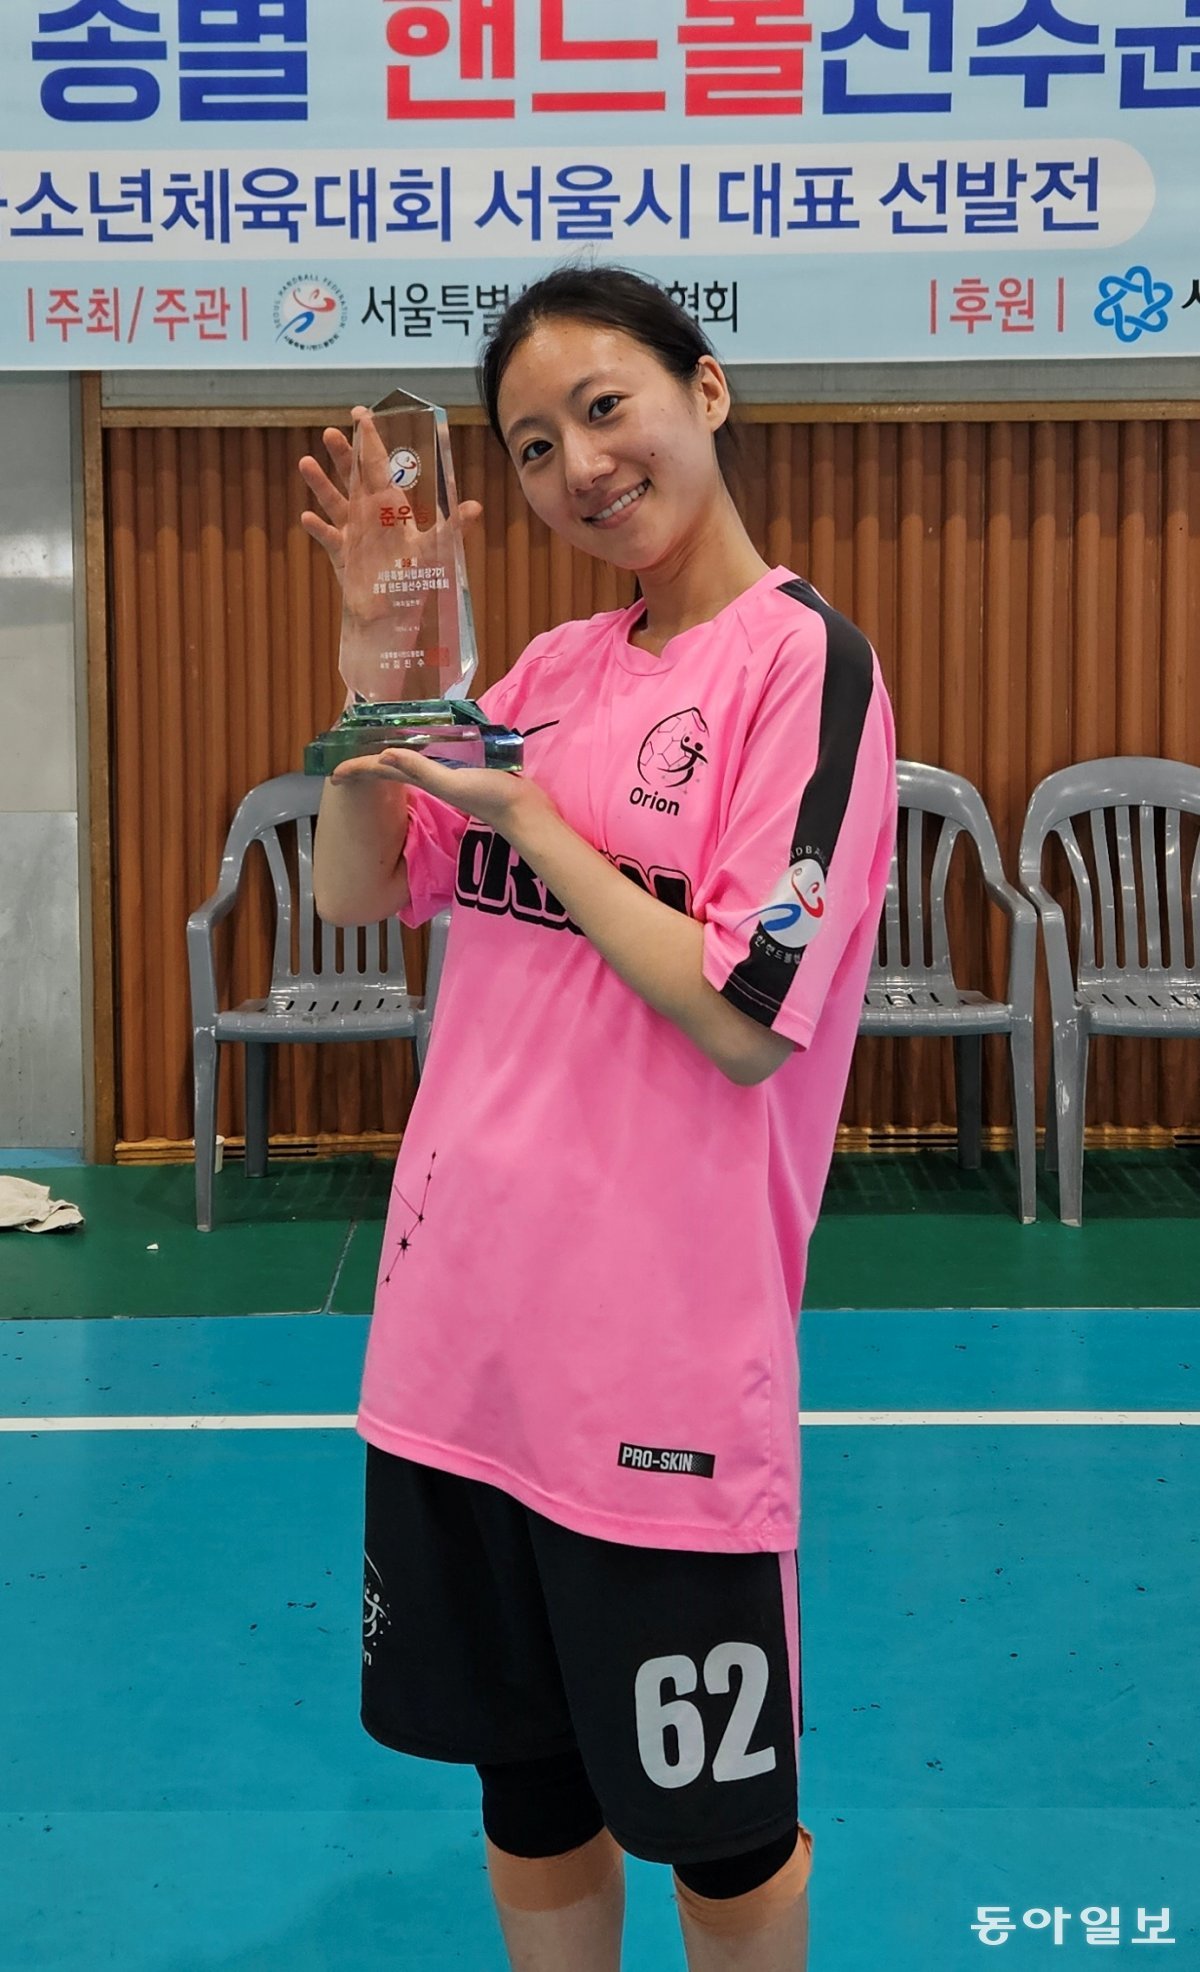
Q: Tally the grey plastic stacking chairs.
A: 3